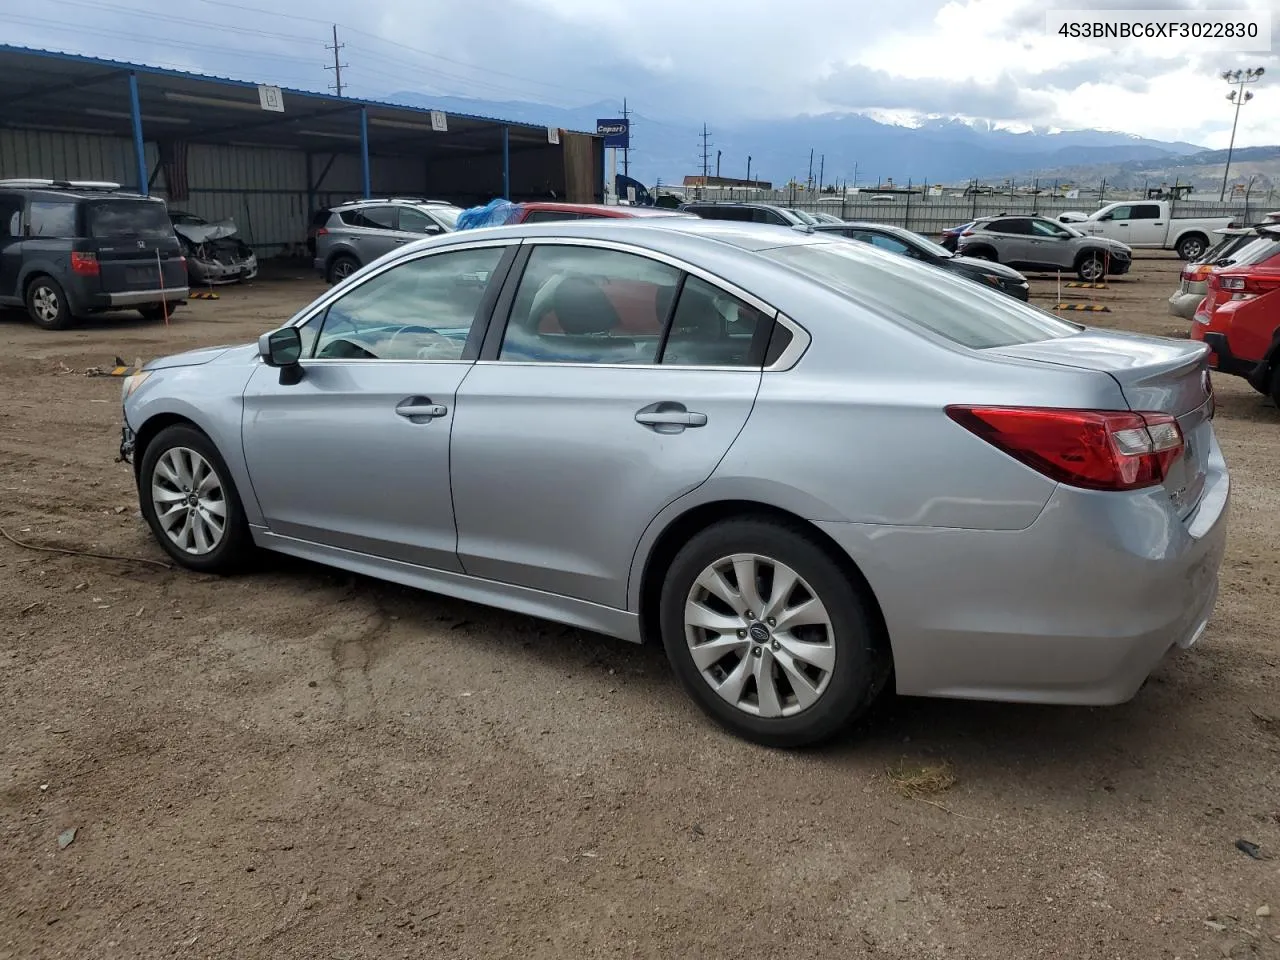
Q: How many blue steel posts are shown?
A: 3